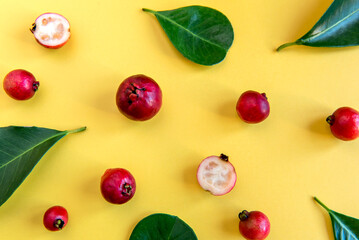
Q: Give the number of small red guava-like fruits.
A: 9